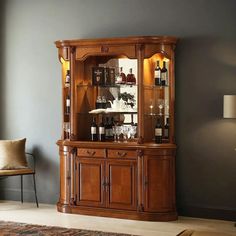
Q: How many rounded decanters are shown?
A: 2